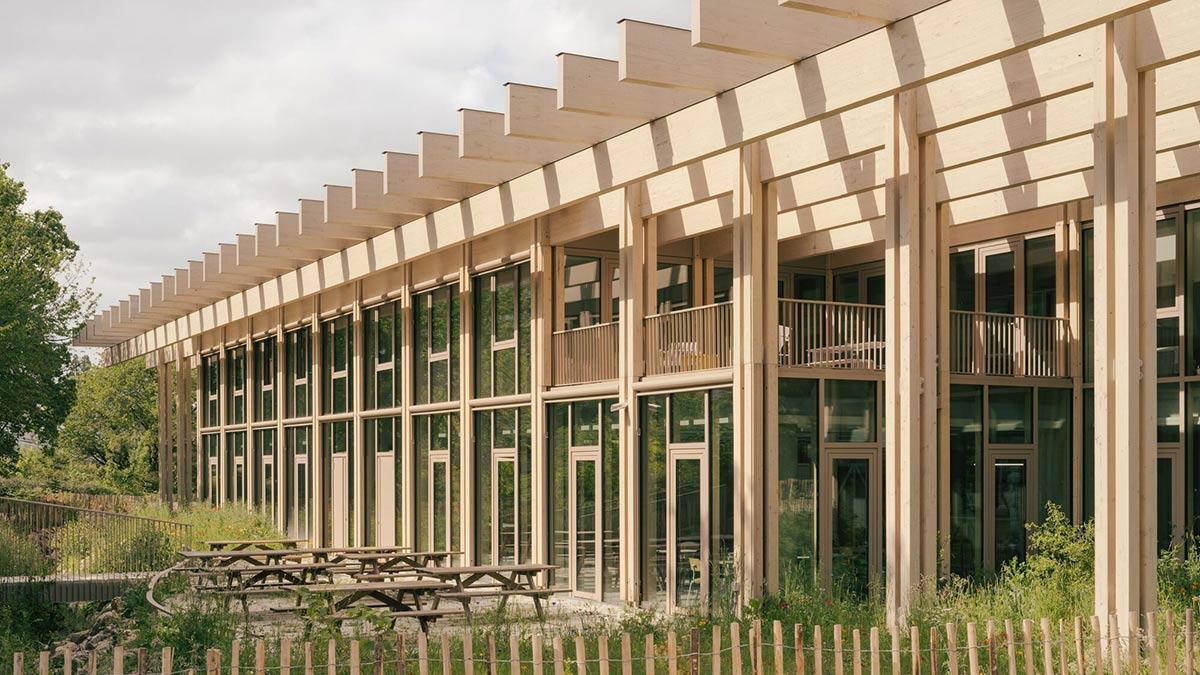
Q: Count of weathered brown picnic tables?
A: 7